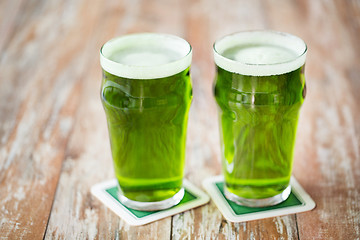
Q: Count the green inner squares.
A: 2